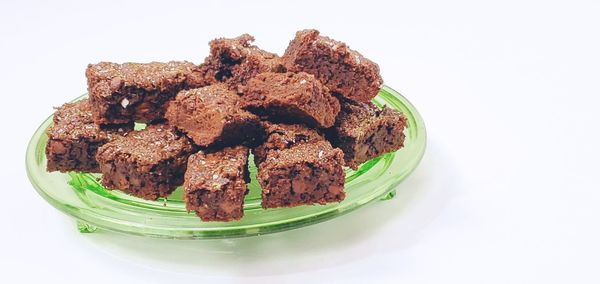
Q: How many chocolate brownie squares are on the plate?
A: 11